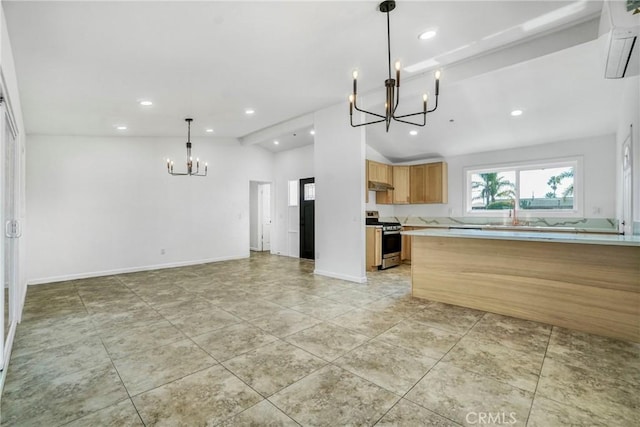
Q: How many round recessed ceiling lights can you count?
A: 9